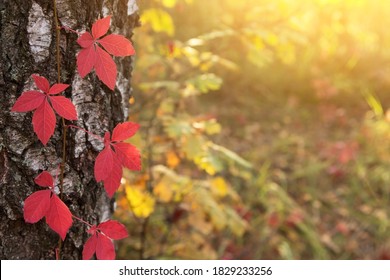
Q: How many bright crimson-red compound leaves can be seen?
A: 5